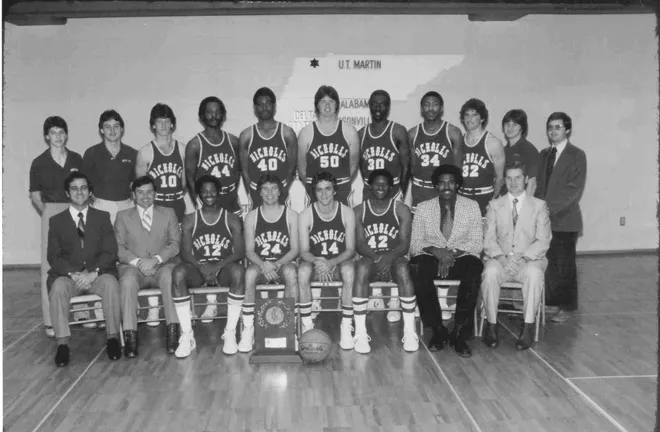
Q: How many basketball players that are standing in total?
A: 7